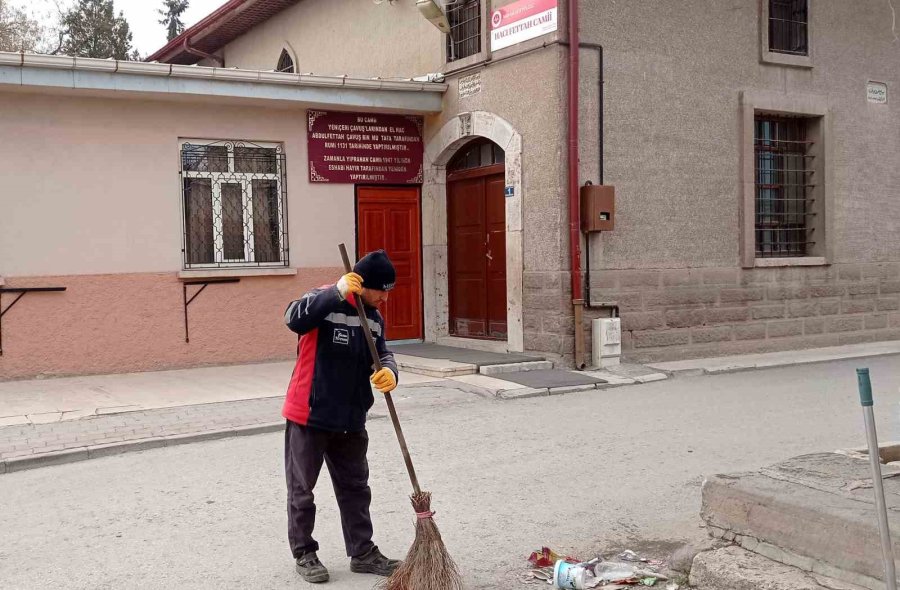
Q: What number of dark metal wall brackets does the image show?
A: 2